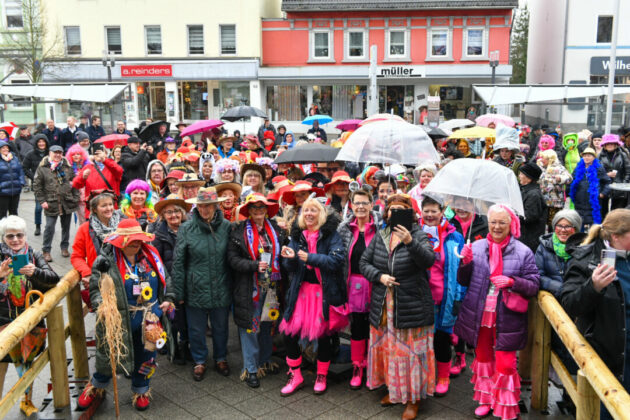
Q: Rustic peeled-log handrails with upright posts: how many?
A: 2